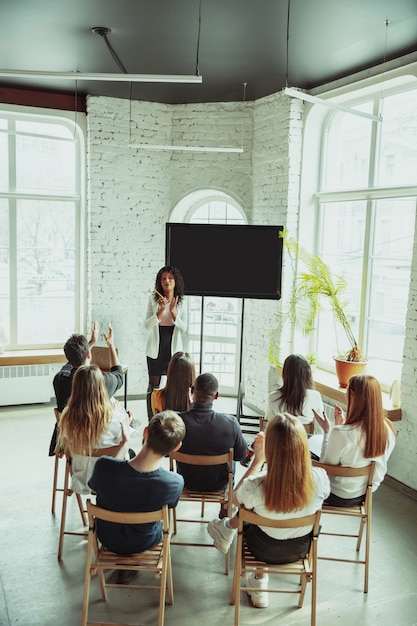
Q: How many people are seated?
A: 8